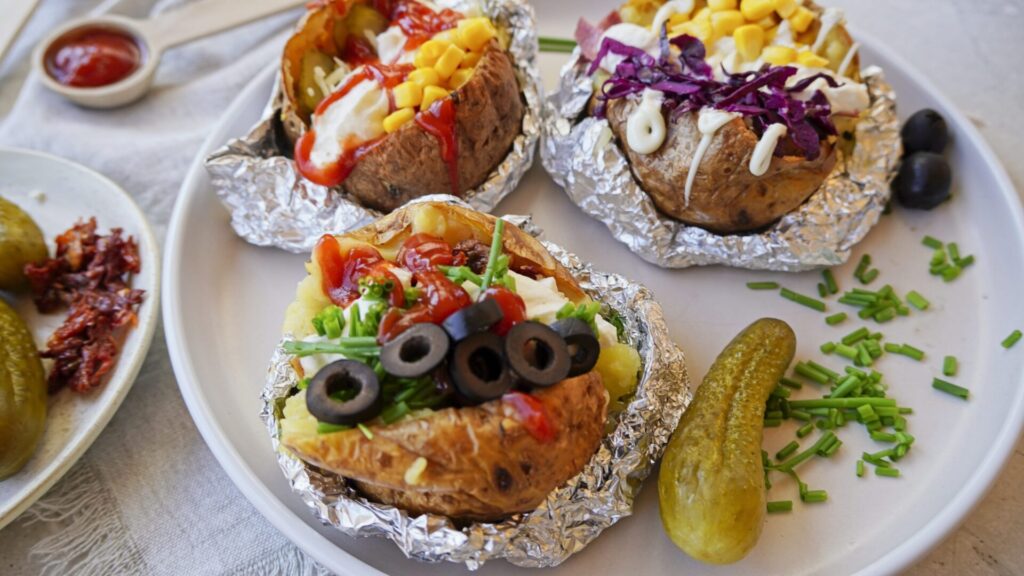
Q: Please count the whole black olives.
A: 2